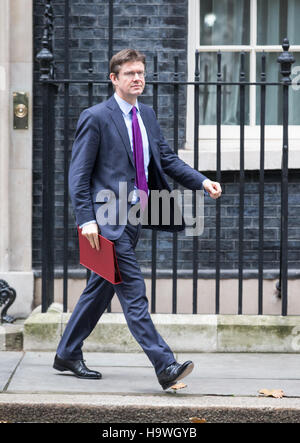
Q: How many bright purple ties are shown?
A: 1